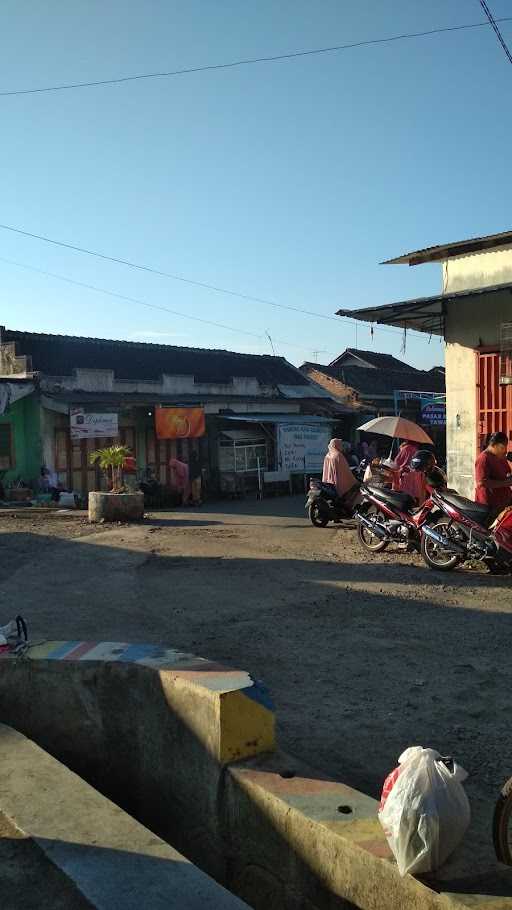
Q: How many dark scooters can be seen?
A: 1